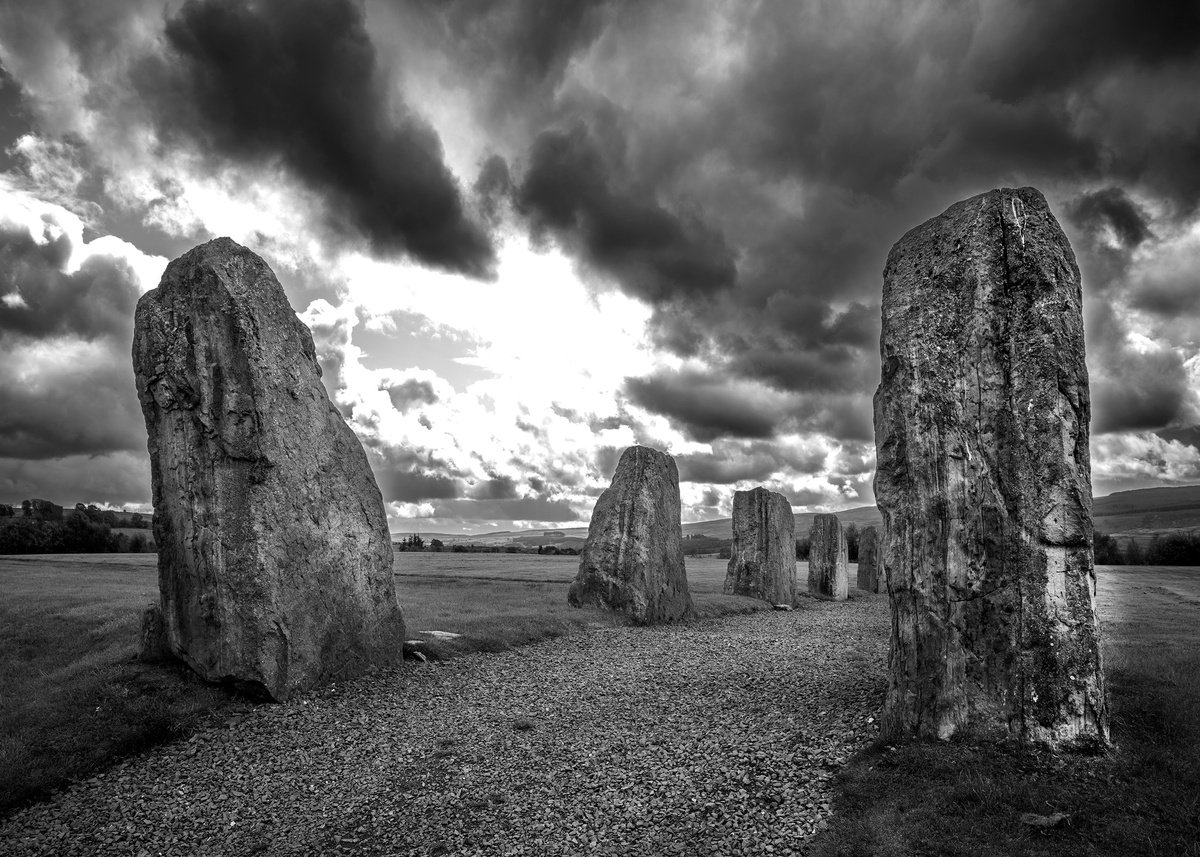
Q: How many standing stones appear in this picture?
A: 6